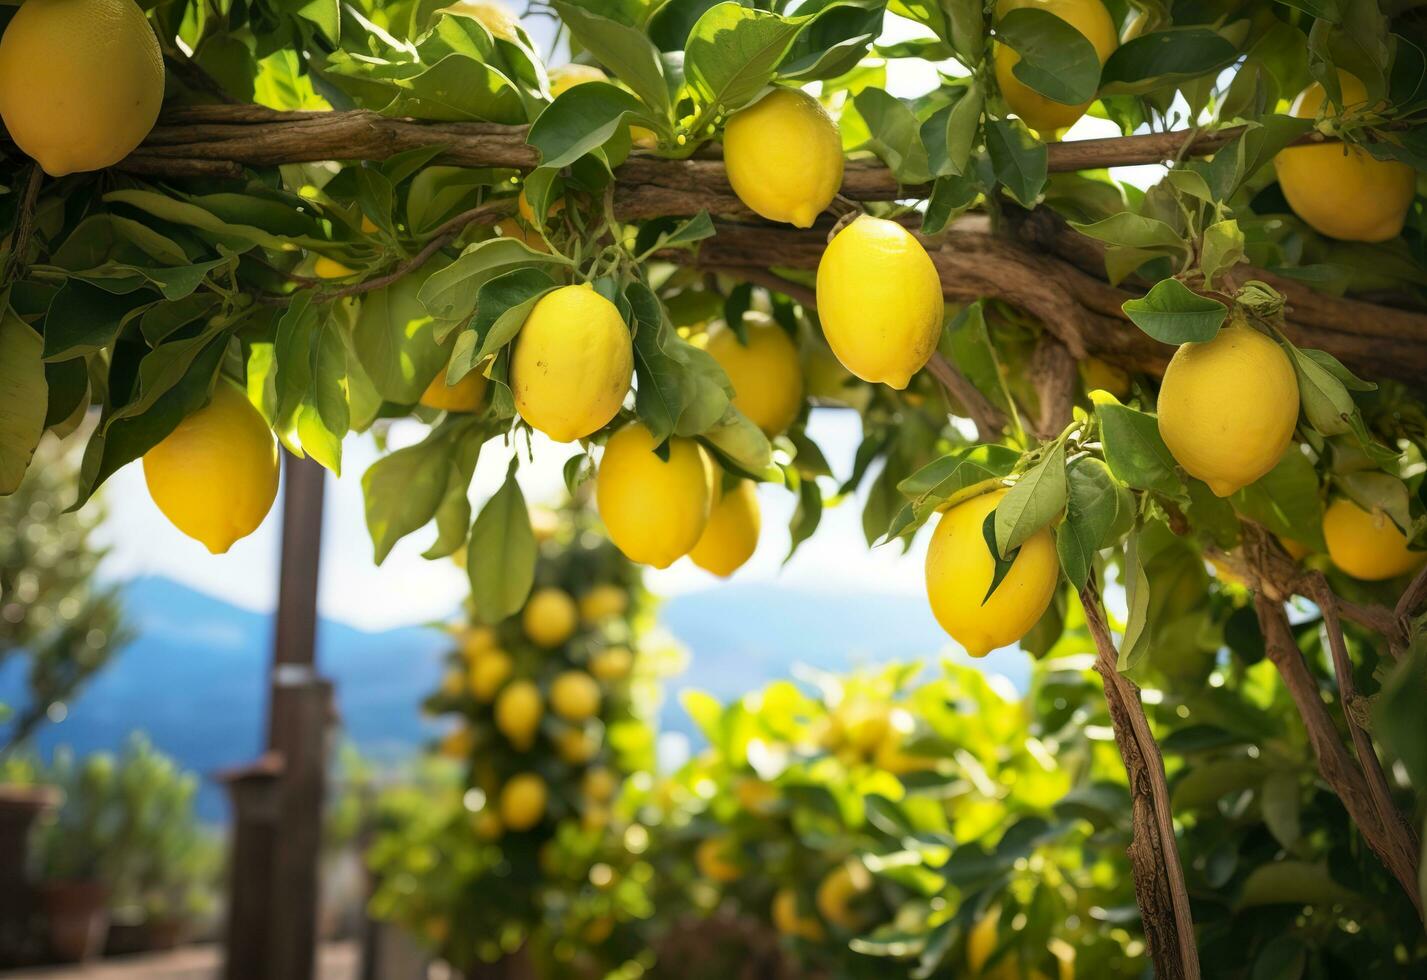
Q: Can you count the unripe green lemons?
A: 0